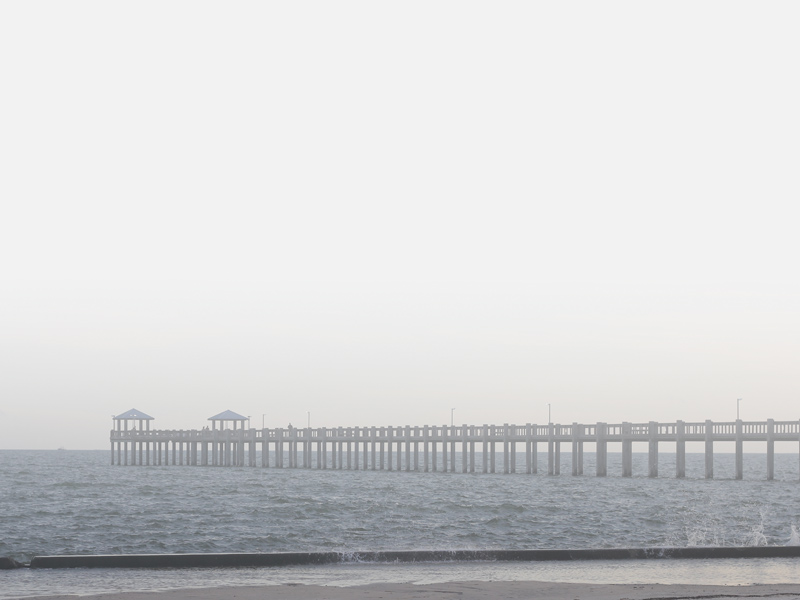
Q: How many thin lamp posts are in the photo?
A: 5